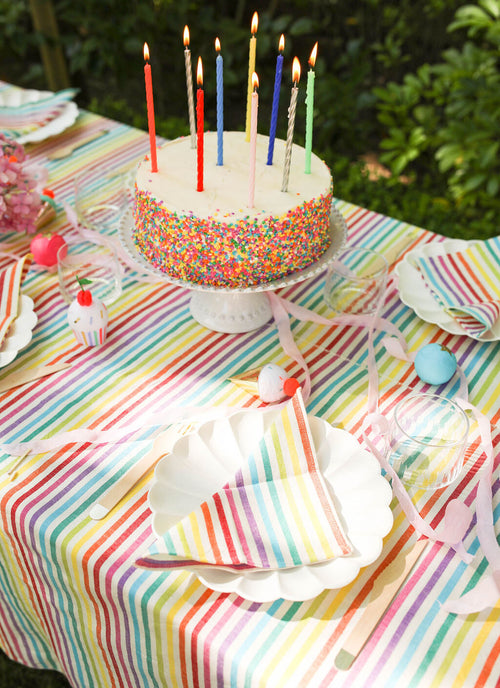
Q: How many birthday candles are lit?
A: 9